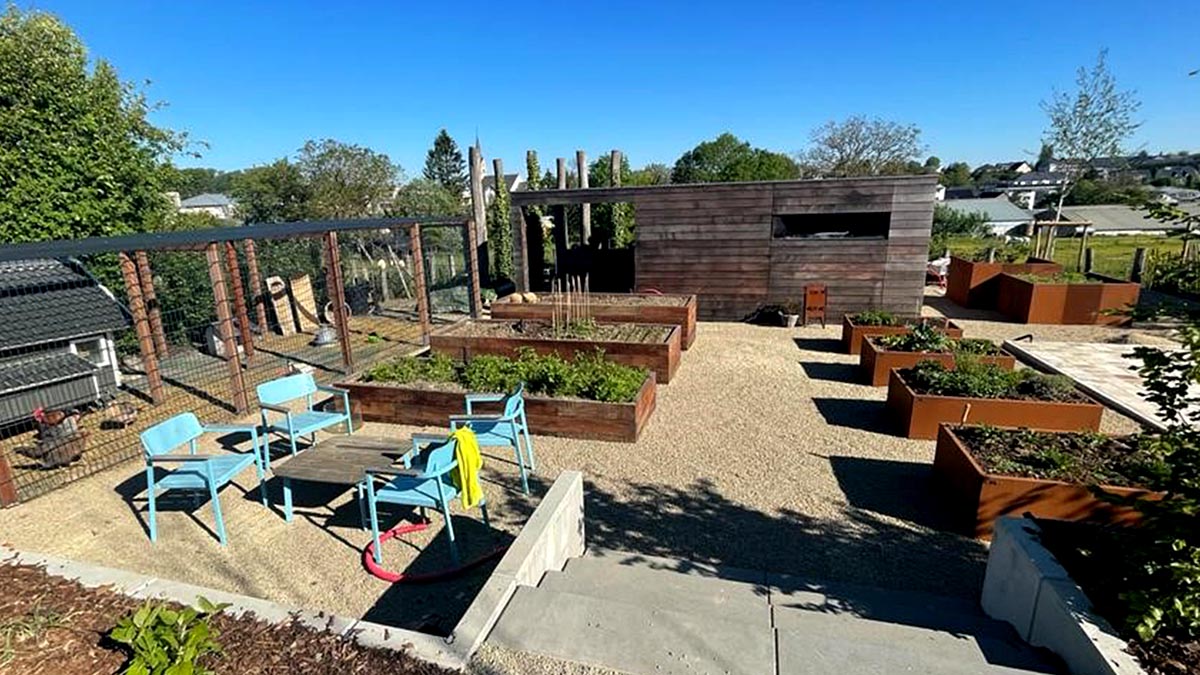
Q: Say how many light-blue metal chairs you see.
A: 4